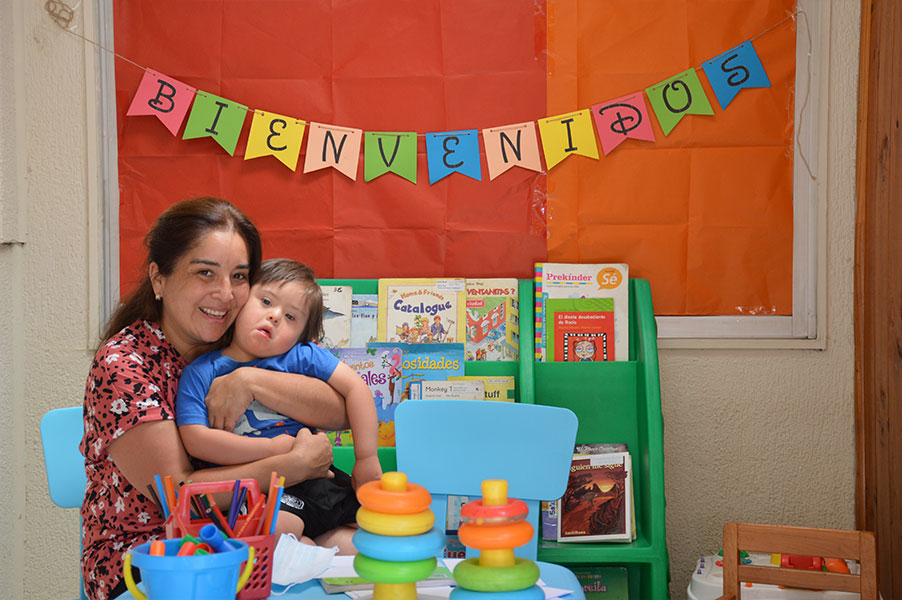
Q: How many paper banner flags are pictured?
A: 11